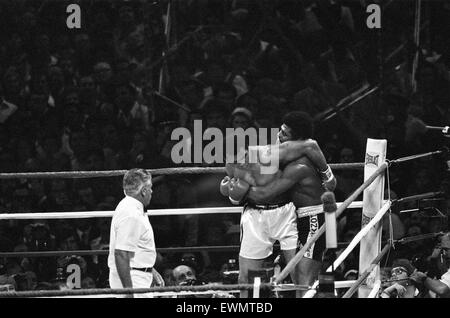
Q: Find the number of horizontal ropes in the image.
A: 4